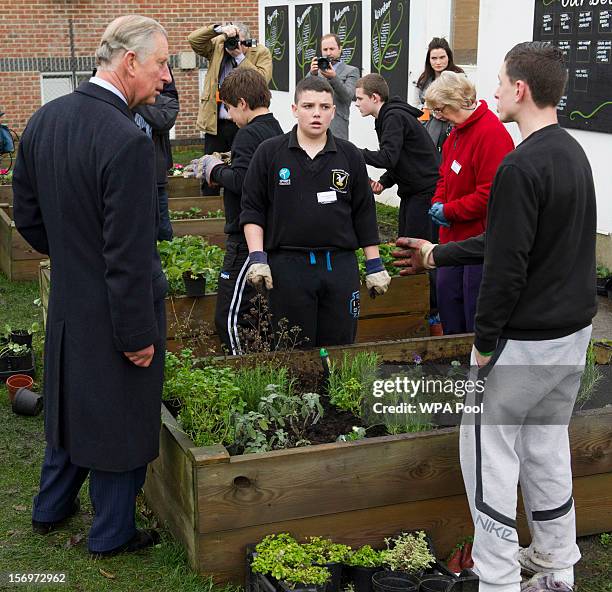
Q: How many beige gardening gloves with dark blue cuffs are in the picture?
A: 2